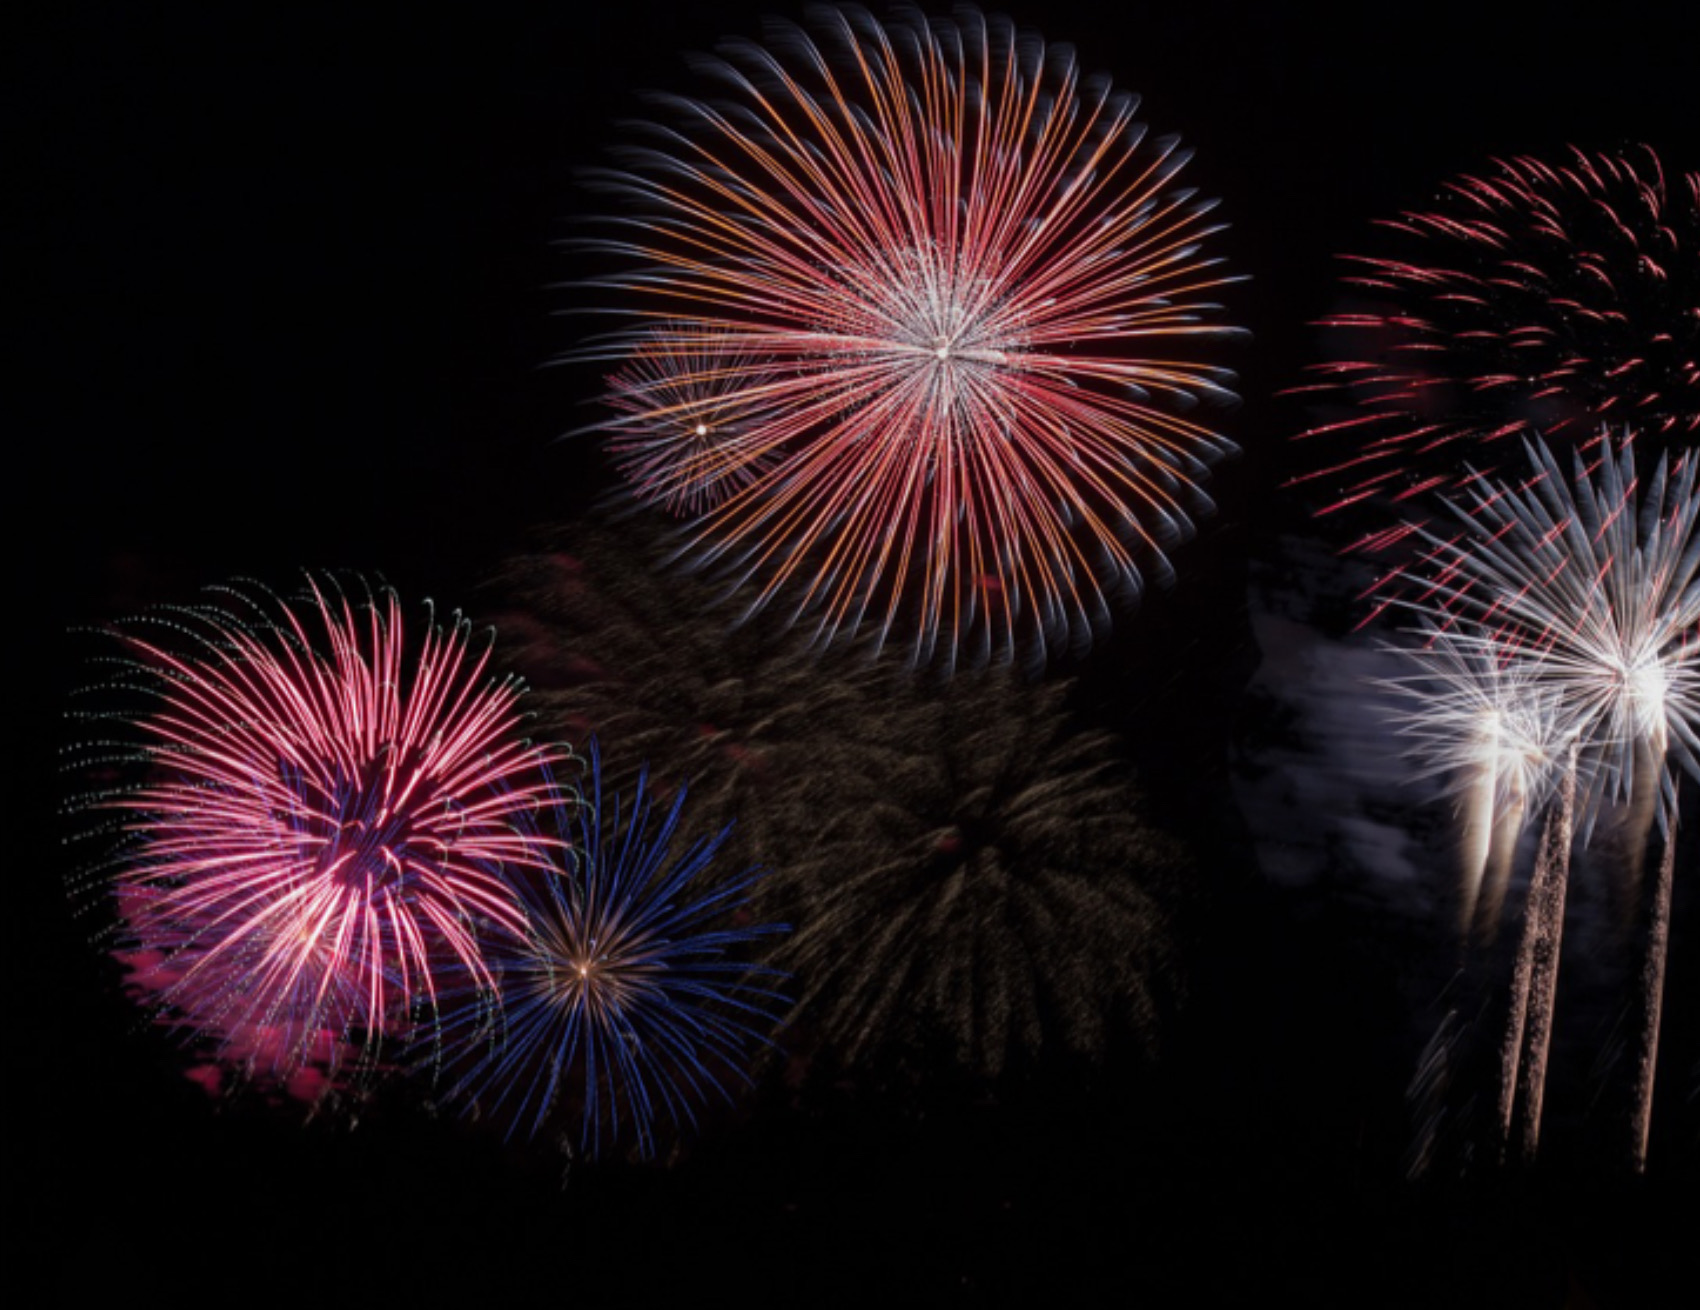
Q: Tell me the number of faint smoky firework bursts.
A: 2